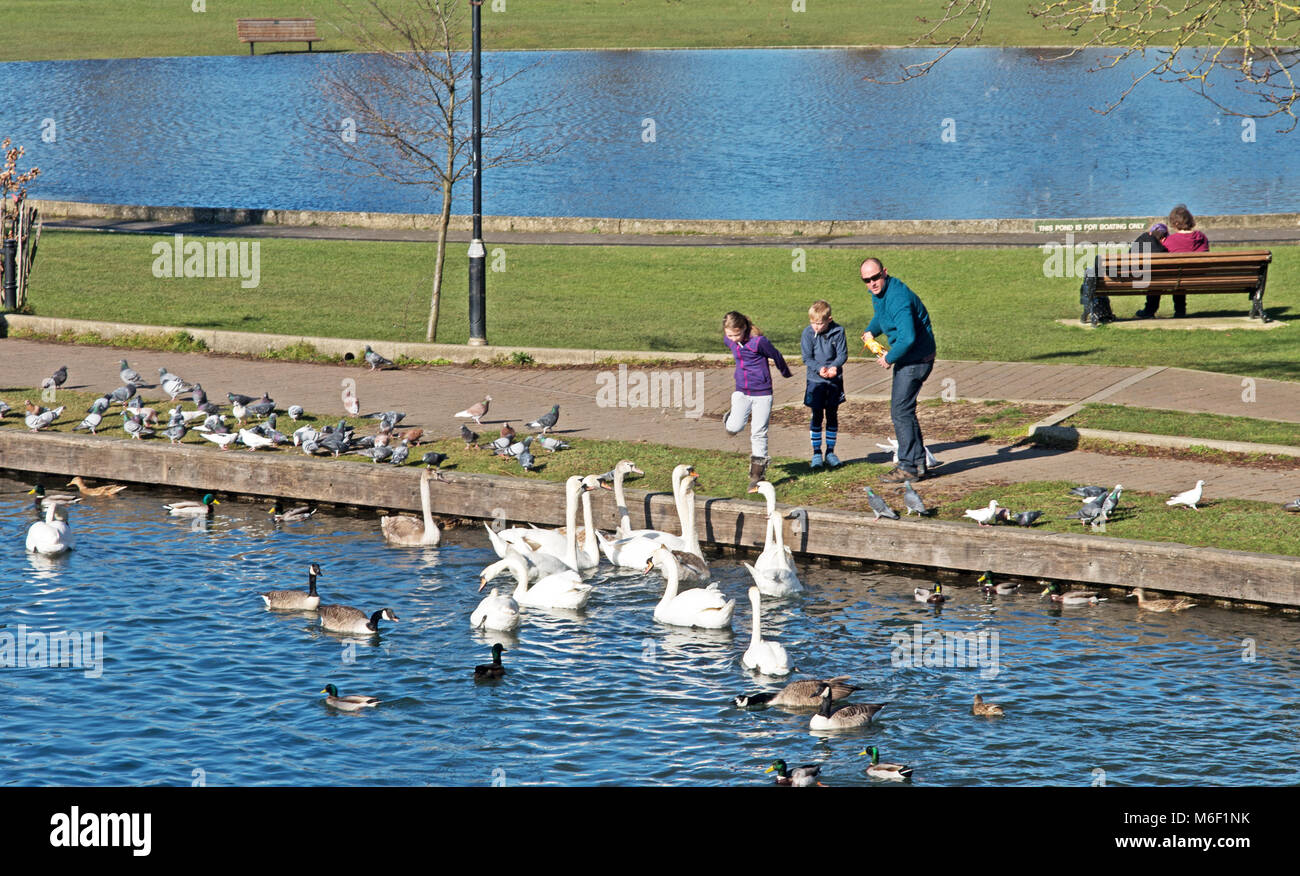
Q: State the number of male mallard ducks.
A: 10